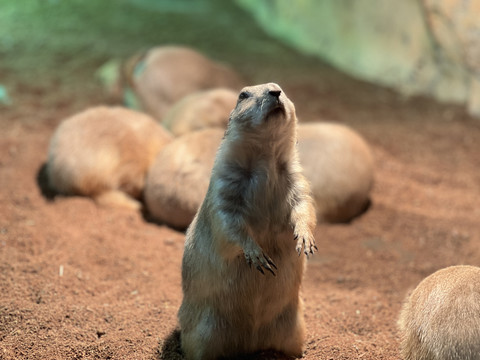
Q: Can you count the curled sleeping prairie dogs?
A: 6